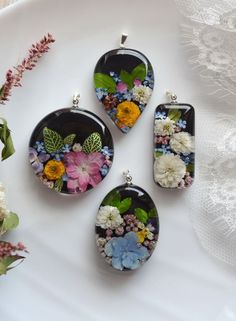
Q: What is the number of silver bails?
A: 4